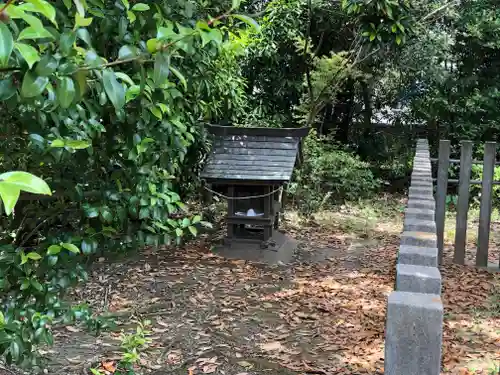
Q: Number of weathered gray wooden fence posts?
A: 3